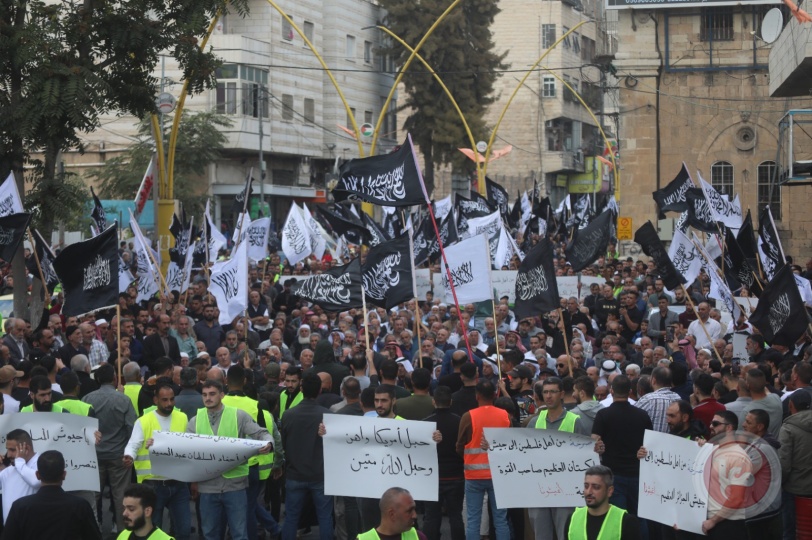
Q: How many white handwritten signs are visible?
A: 5